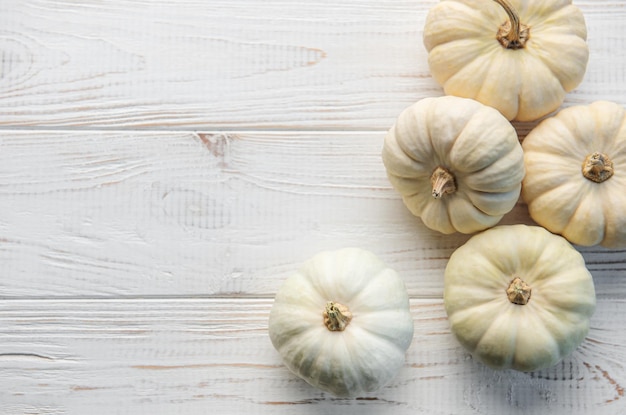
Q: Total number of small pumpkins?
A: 5